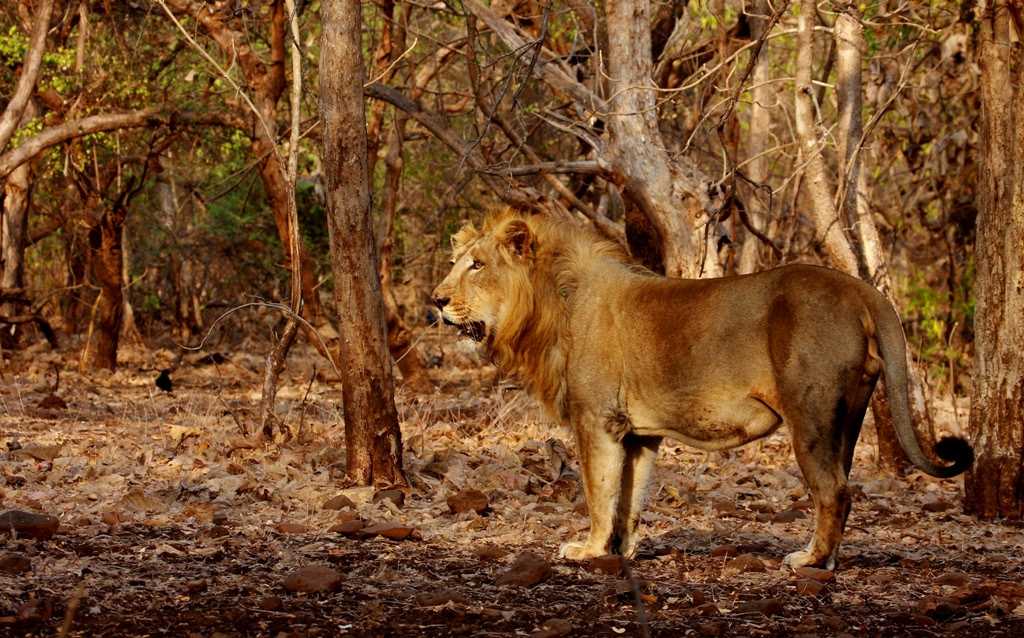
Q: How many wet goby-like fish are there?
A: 0